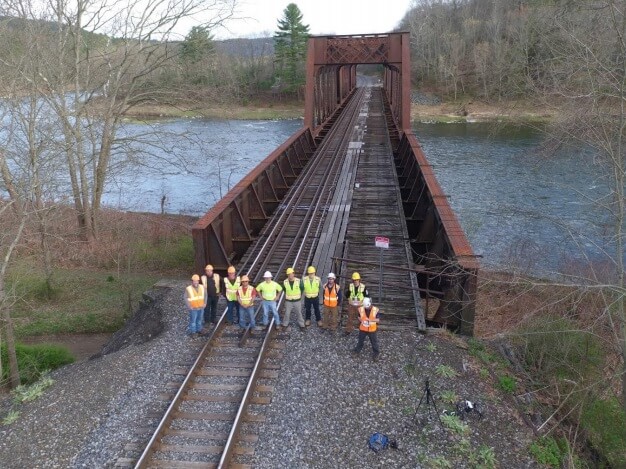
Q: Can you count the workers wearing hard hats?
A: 10